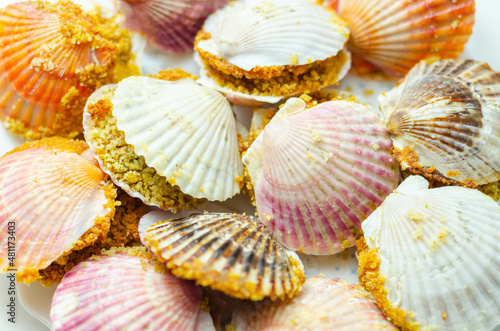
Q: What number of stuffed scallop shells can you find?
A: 12